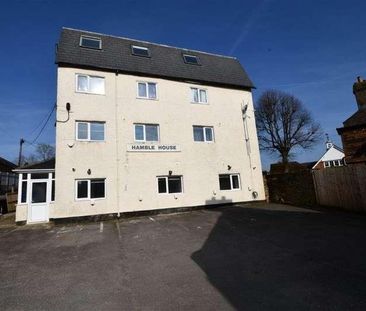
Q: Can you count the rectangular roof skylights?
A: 3